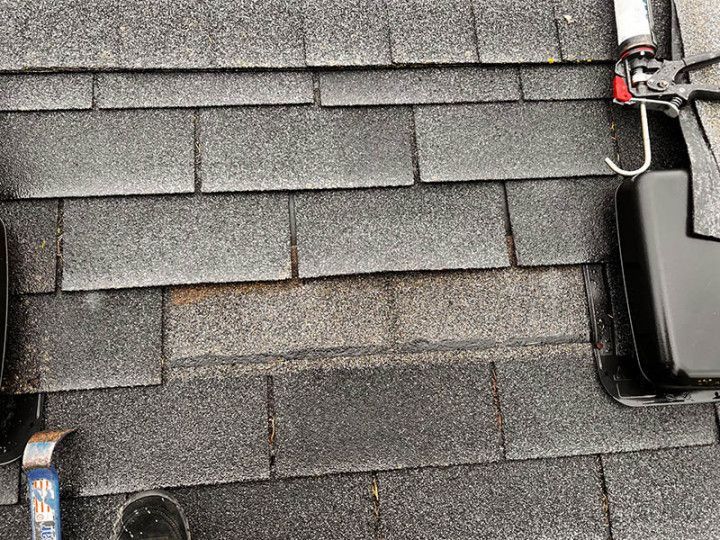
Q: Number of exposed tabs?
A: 2